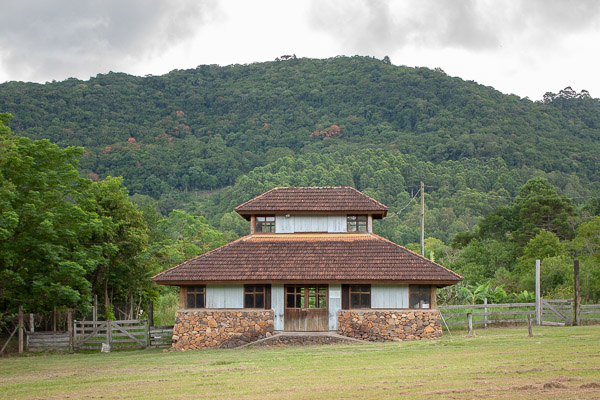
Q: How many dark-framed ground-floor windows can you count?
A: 4